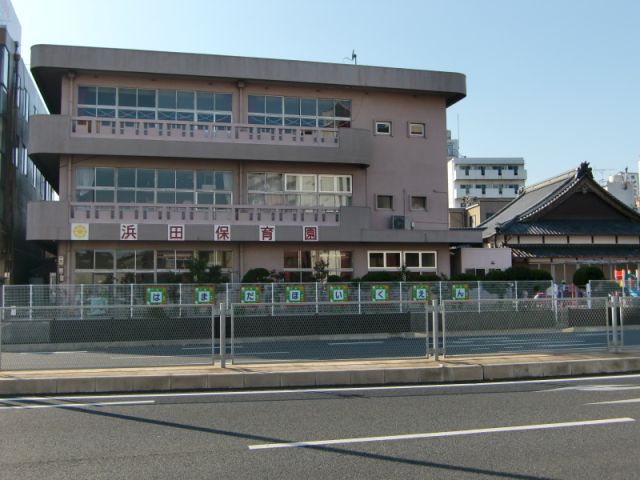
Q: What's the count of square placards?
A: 14